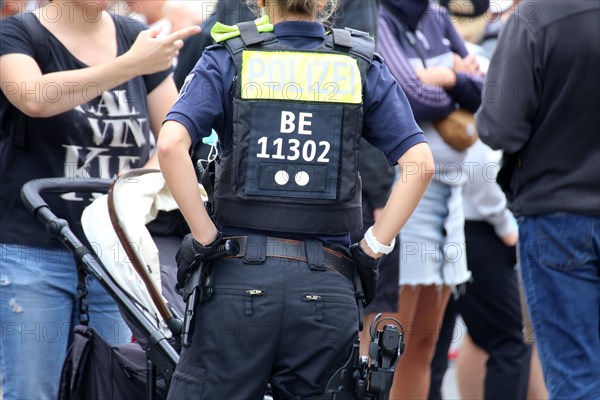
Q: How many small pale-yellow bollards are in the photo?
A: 0